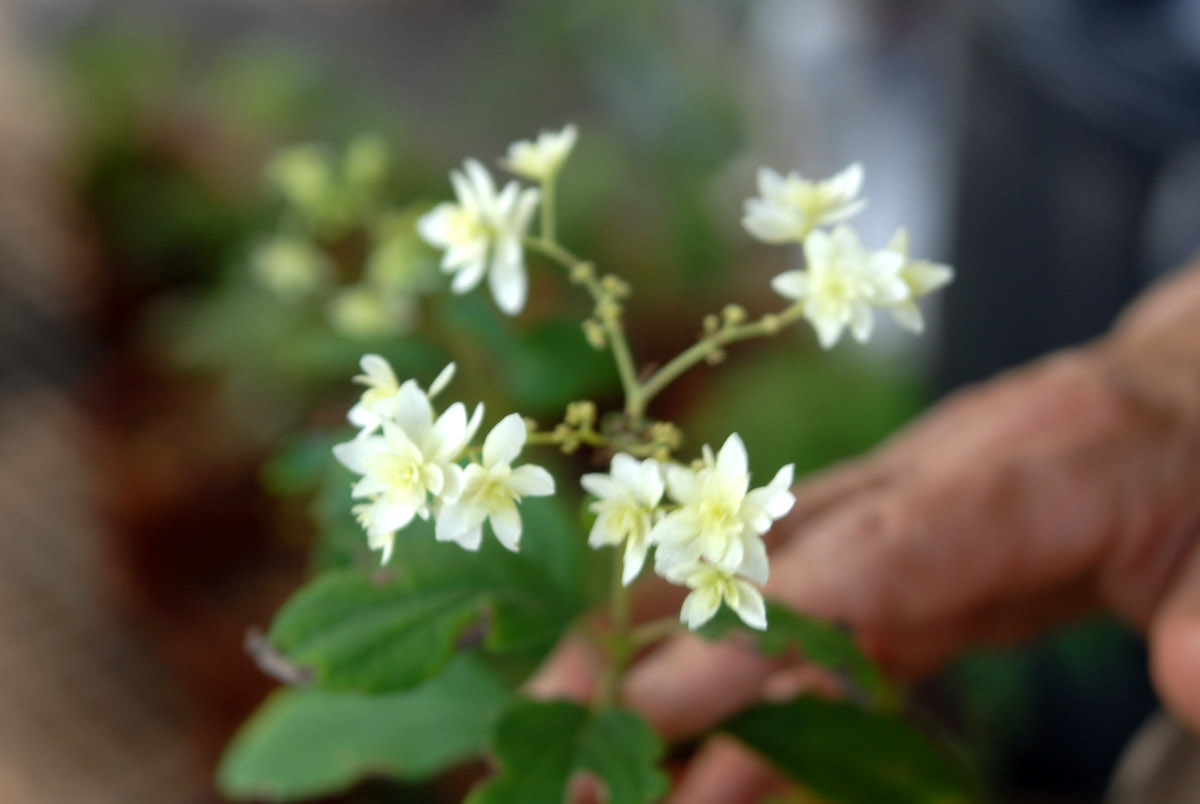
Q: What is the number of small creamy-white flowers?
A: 12